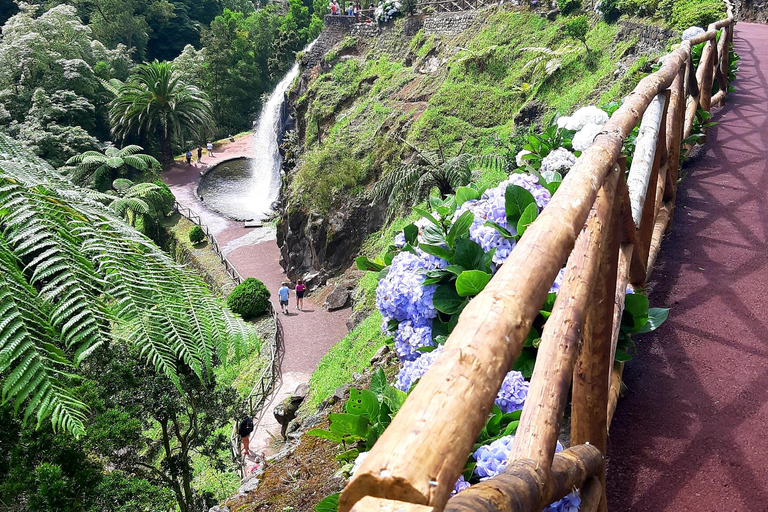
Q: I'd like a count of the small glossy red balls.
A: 0